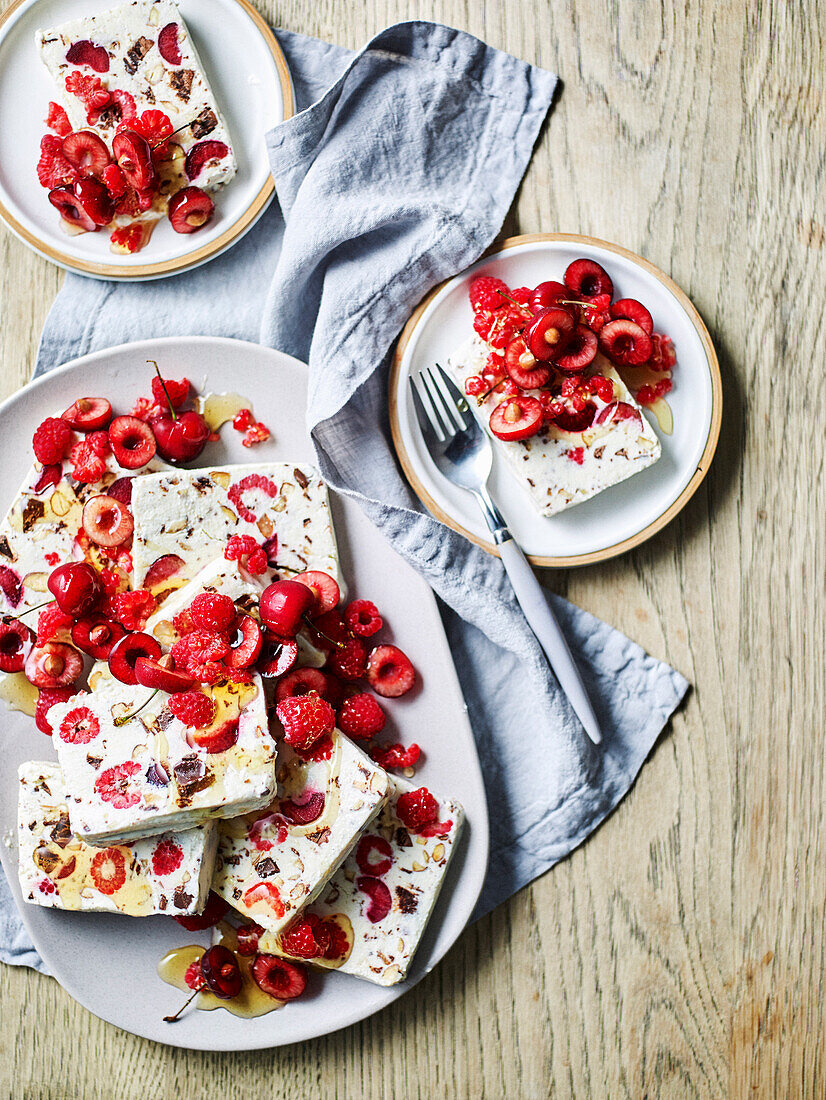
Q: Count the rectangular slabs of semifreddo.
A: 9